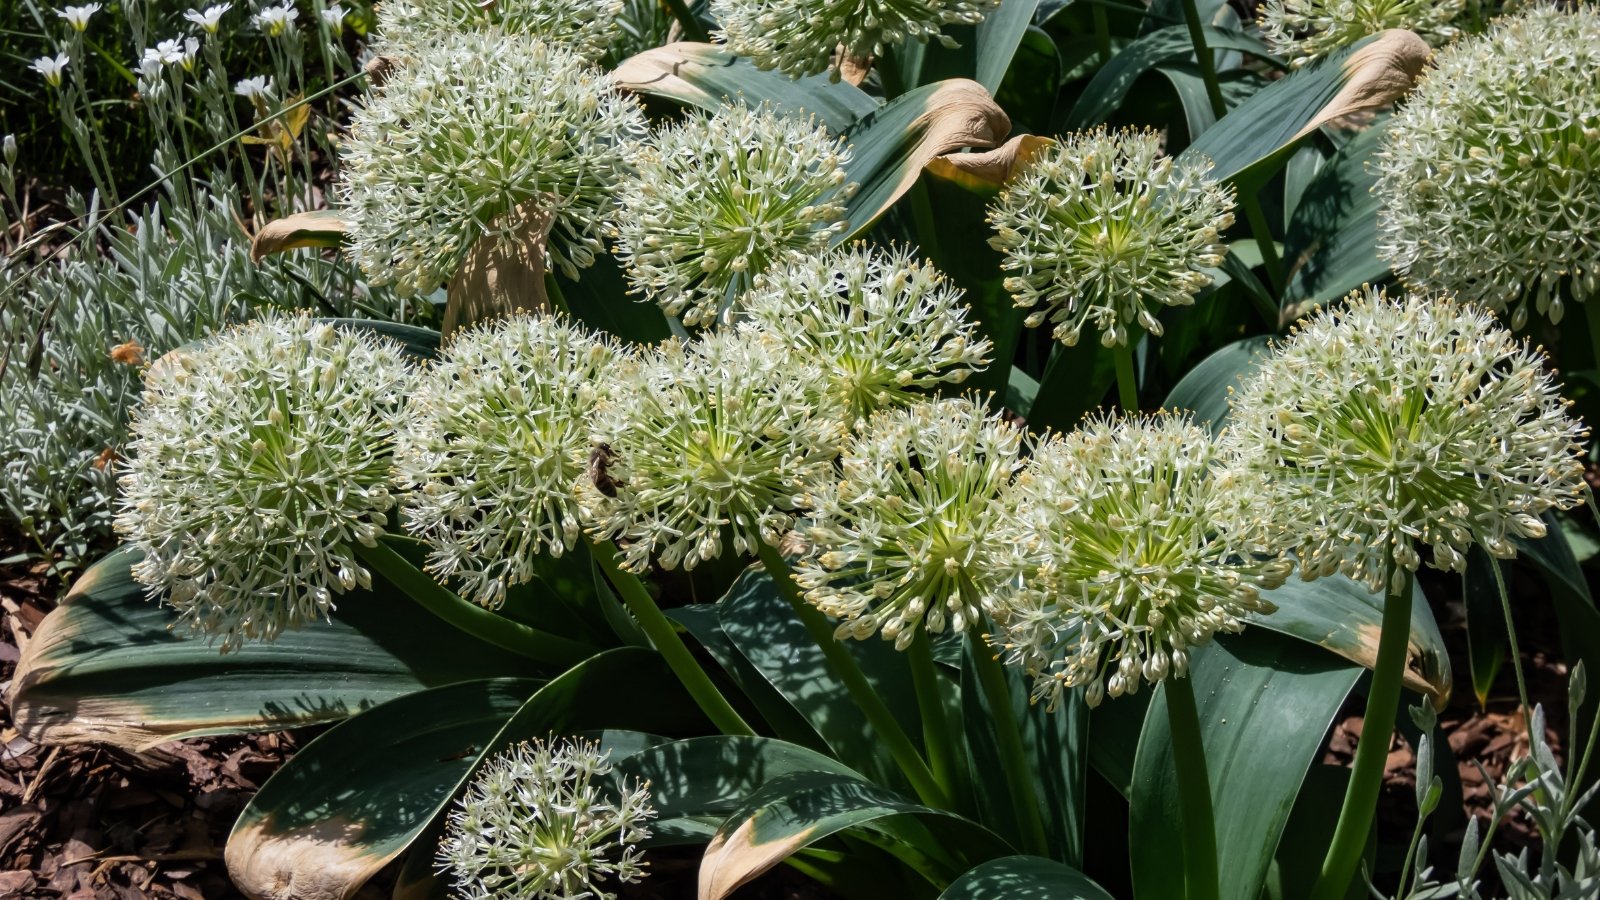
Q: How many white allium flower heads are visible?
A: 15